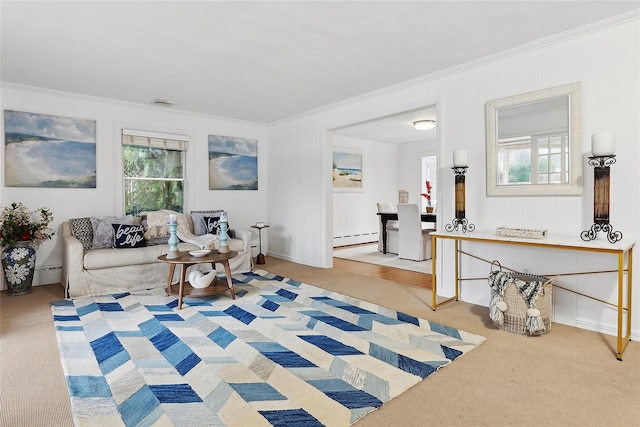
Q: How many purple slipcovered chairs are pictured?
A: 0